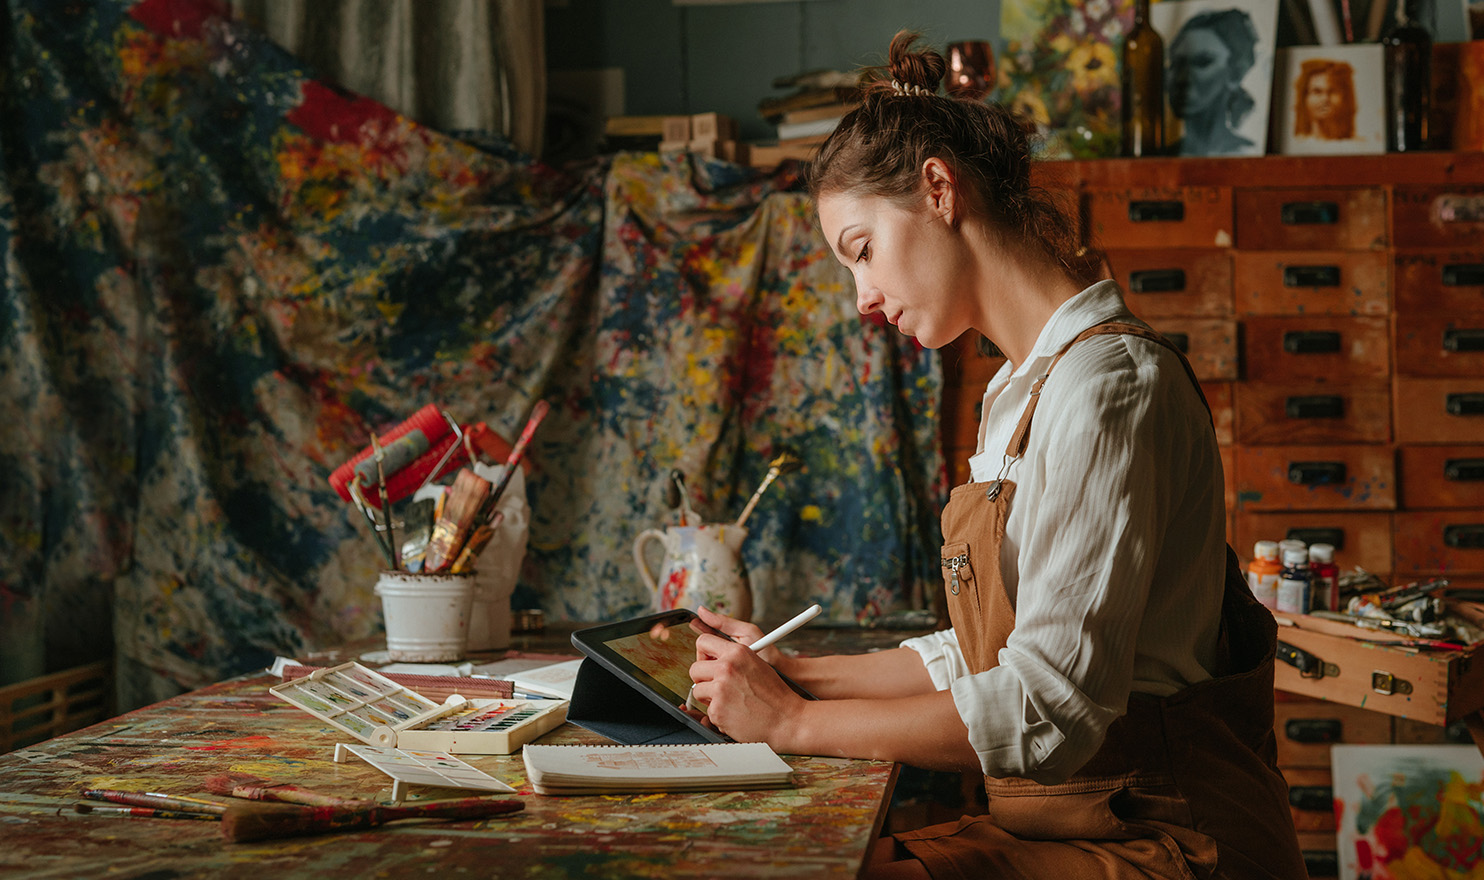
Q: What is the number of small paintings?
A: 4